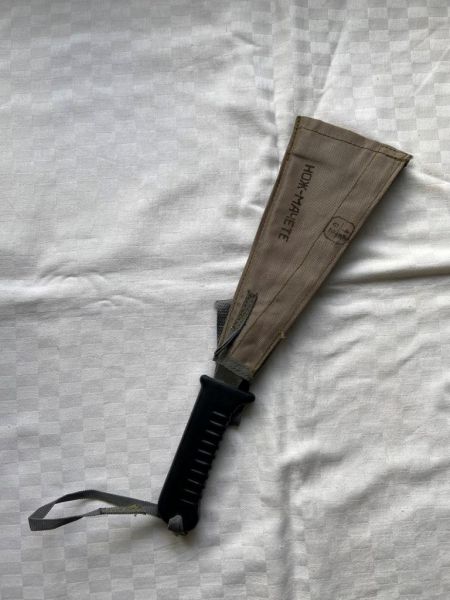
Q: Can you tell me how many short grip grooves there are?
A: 10